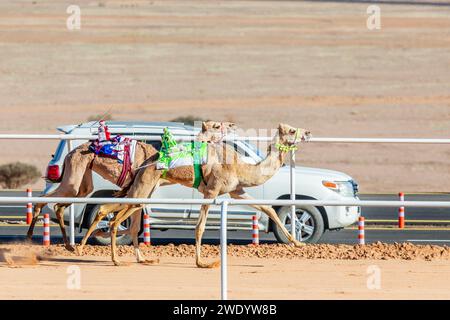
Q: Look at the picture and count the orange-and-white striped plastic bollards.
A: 6